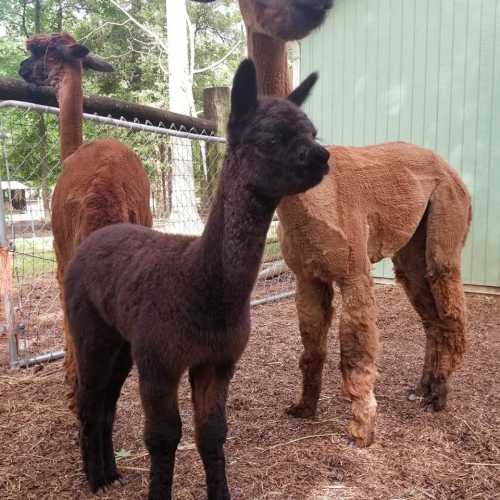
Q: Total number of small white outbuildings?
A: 1